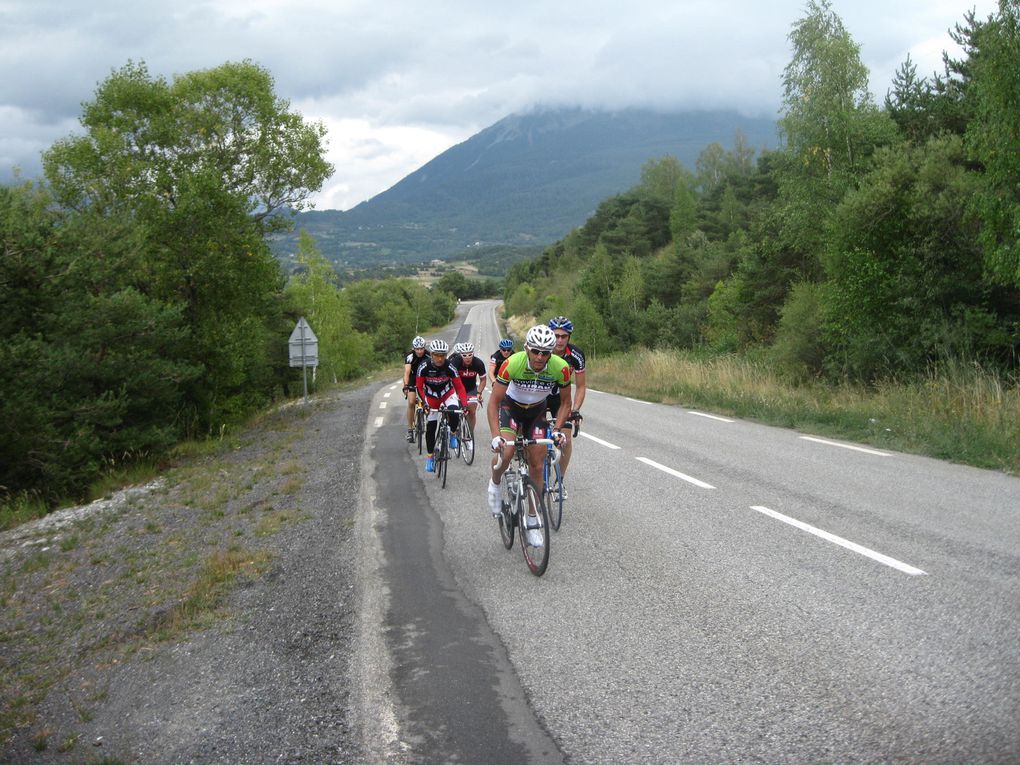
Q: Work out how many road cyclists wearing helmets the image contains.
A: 6